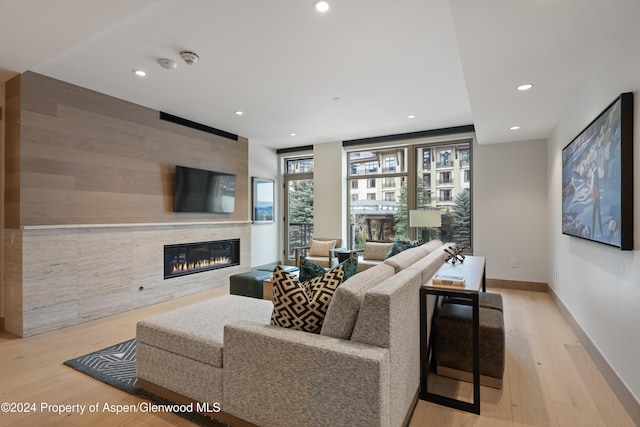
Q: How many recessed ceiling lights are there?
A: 7